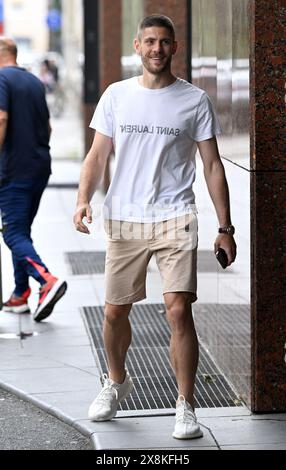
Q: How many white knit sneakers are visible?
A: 2